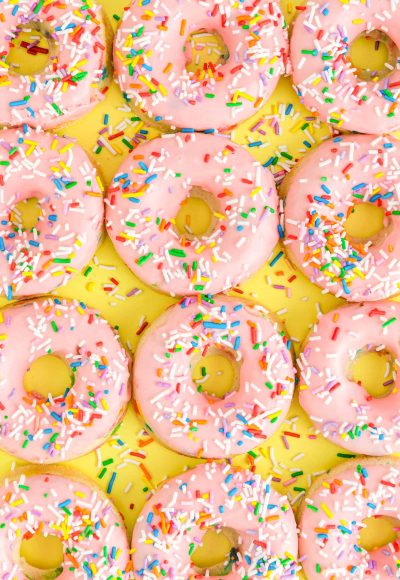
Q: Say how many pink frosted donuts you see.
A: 12